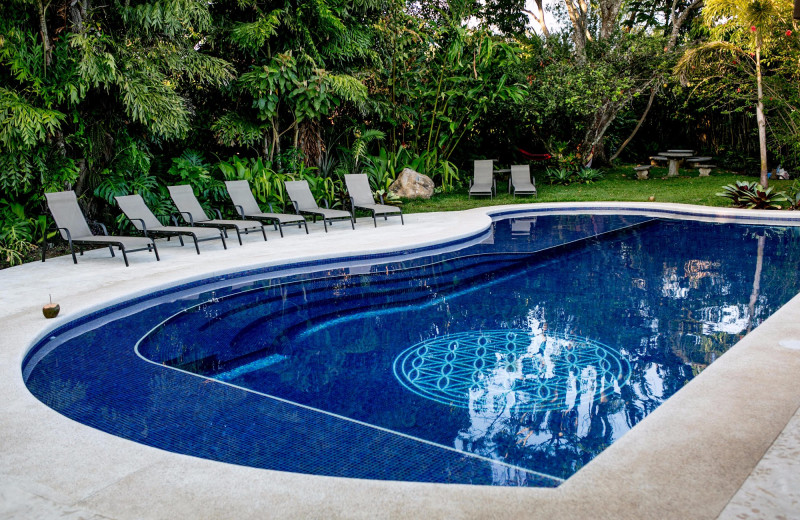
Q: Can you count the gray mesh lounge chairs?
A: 8